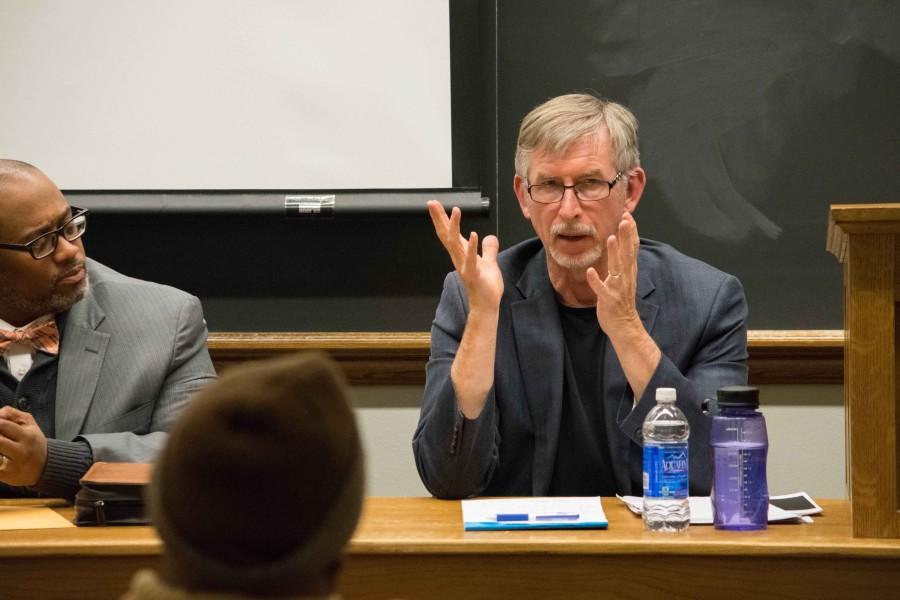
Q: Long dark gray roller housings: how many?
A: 1